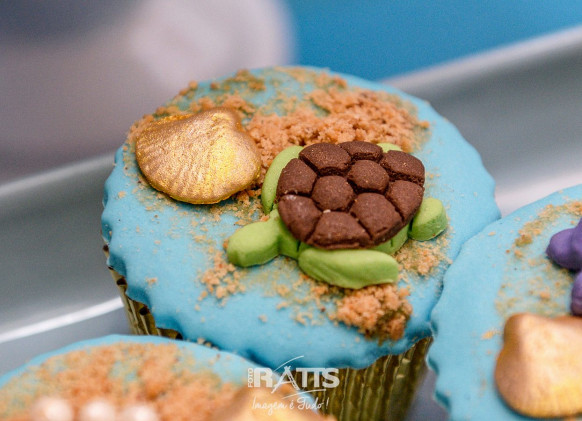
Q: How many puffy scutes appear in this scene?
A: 10